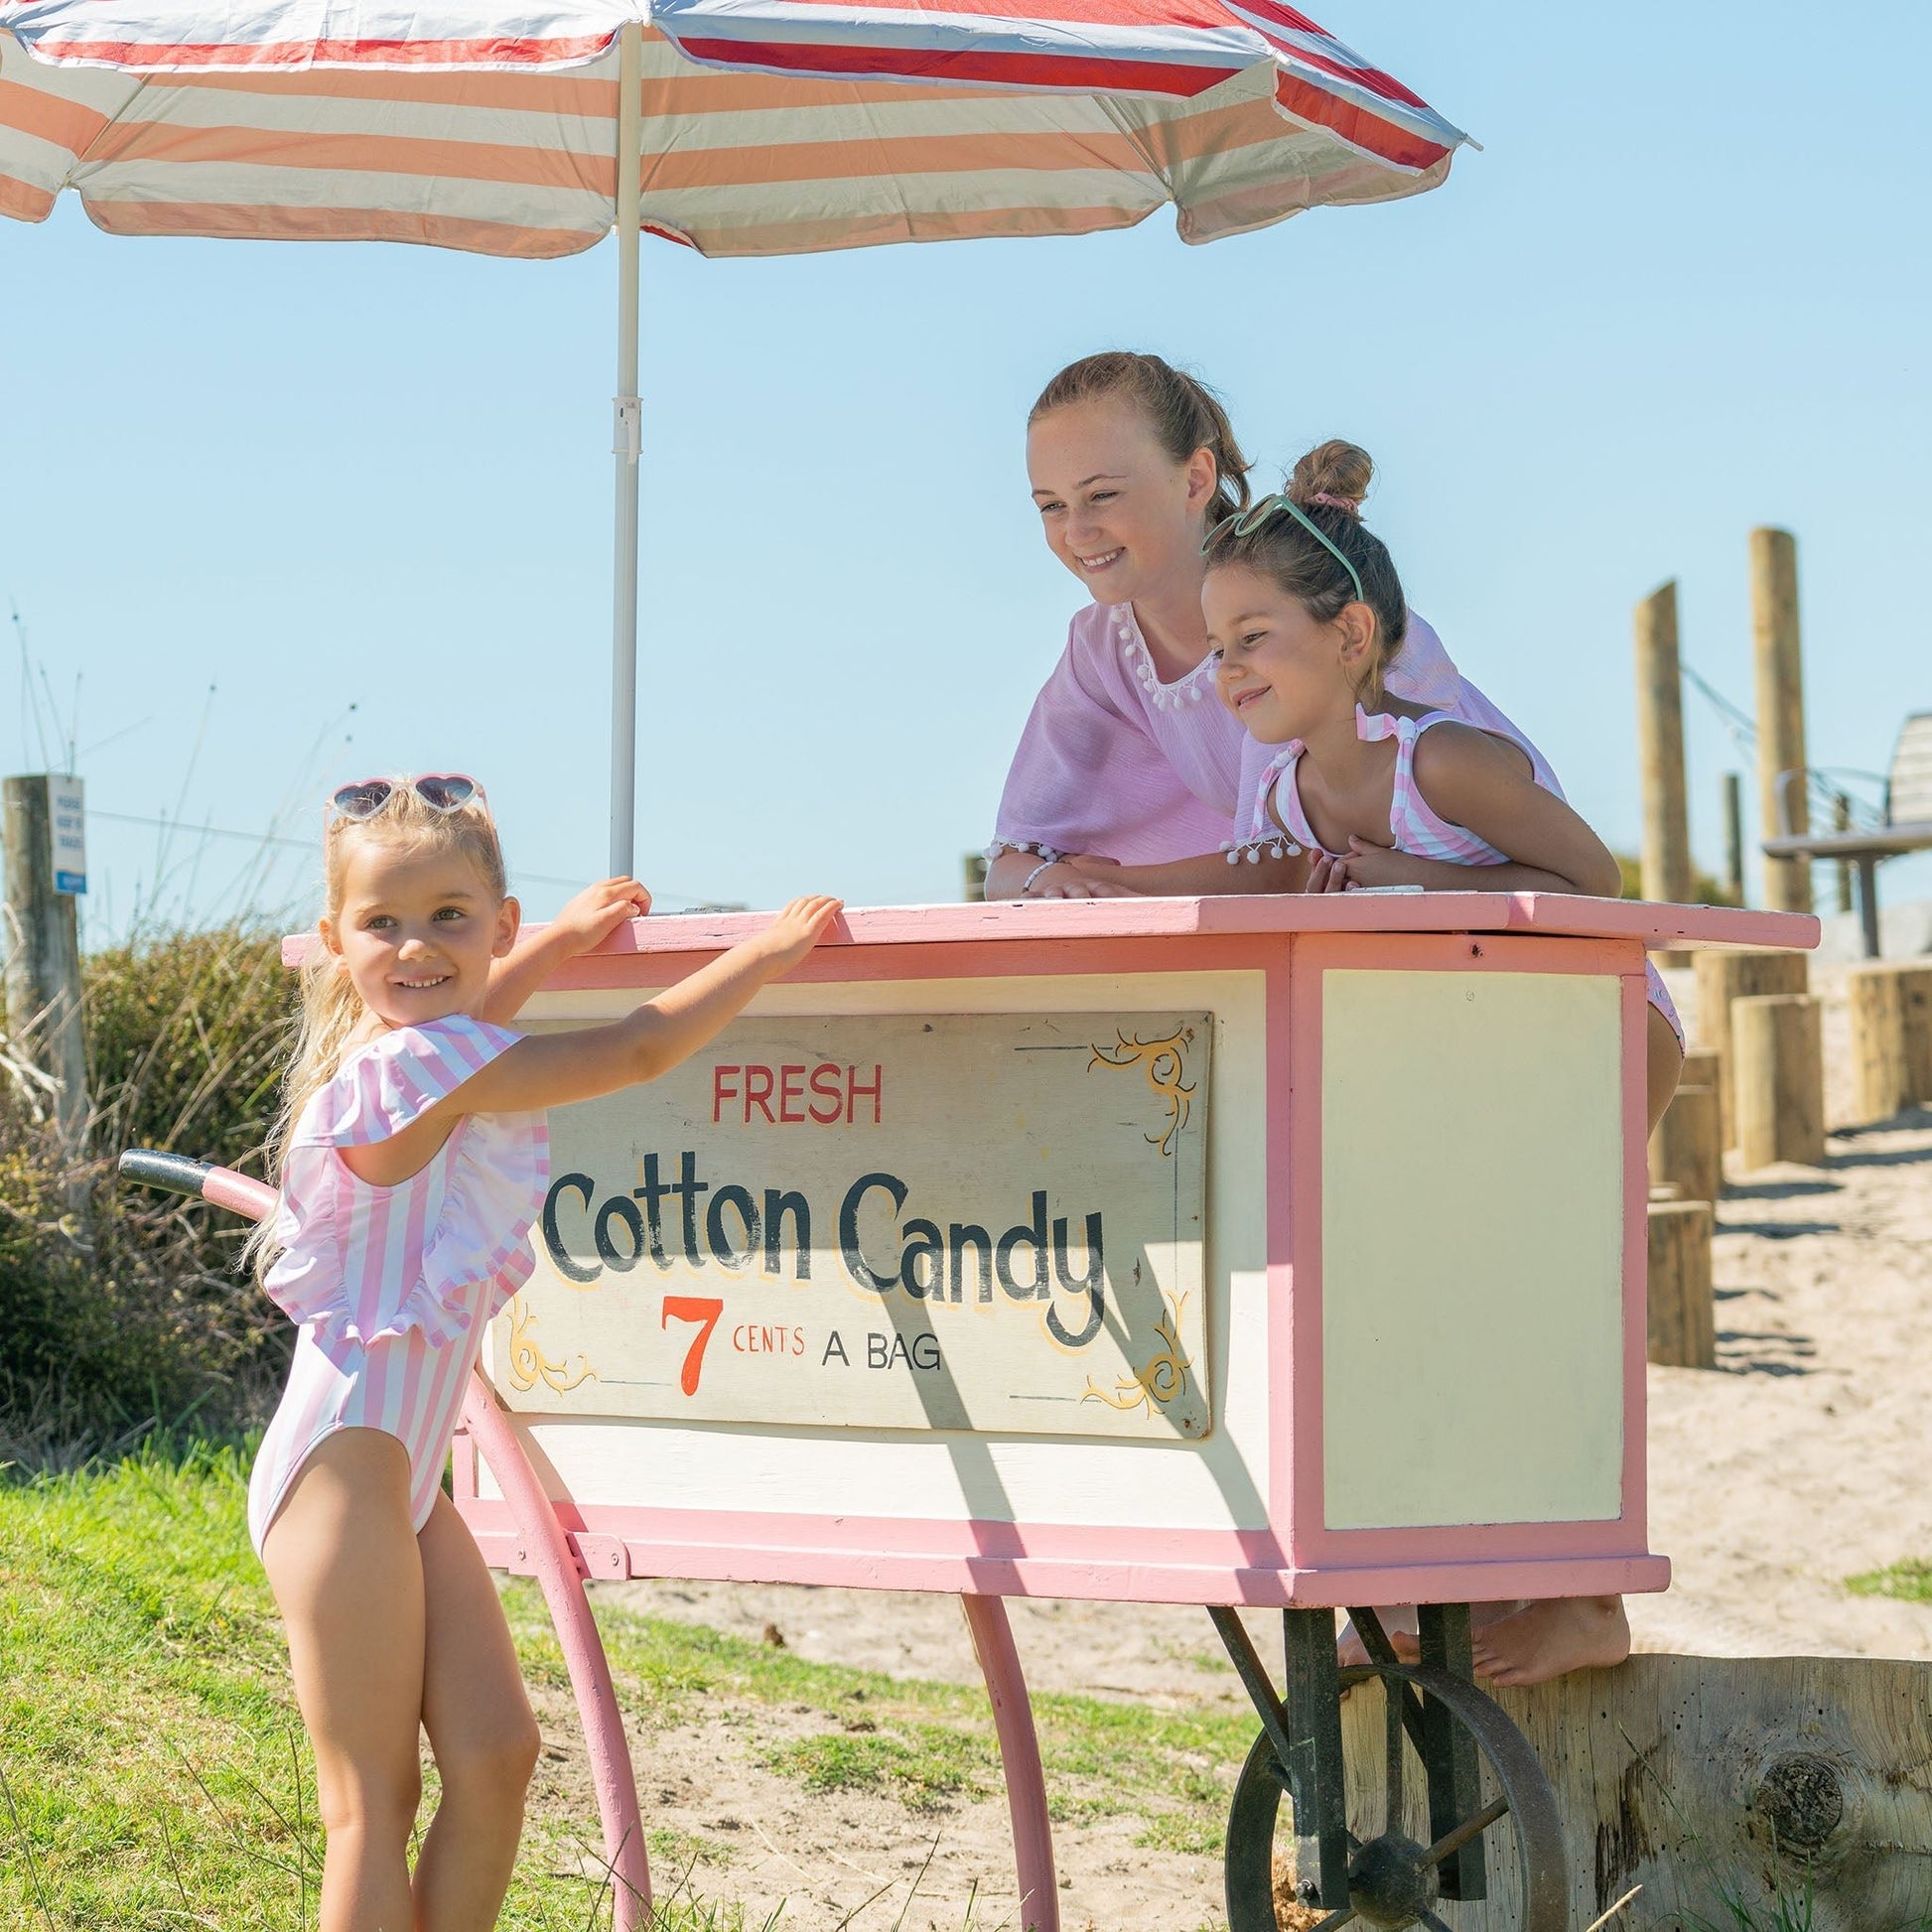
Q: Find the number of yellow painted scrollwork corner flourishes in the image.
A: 3